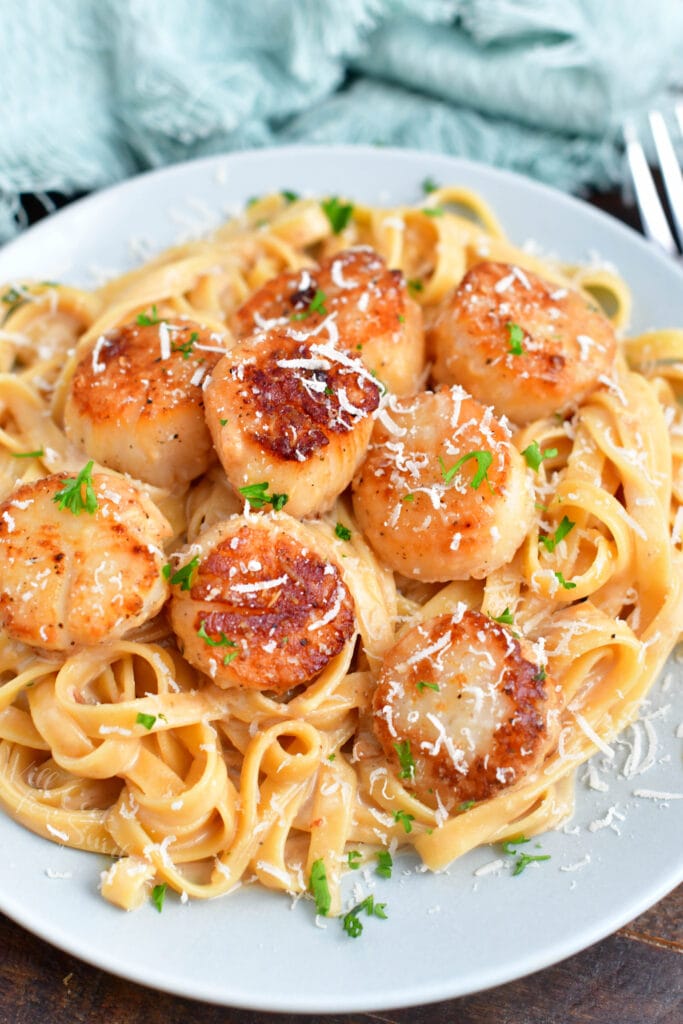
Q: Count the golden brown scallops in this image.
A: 8